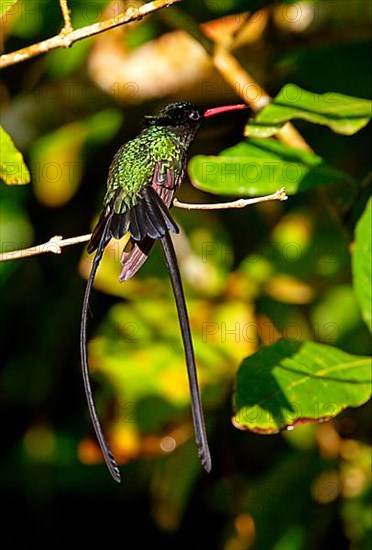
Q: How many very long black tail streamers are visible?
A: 2